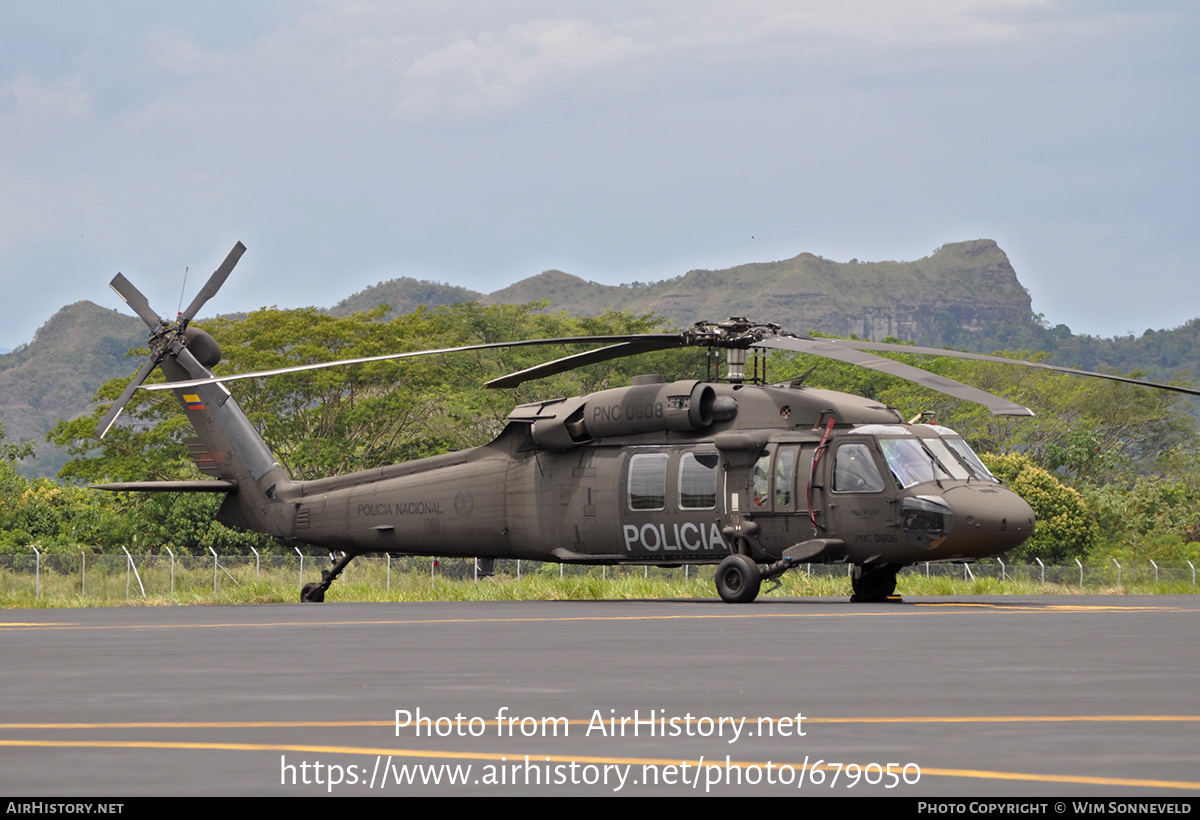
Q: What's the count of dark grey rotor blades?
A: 8